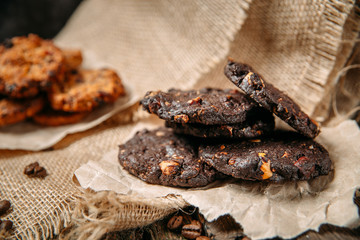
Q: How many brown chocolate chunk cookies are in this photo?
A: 5